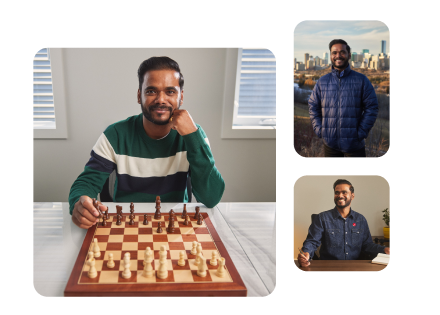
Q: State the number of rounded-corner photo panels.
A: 3